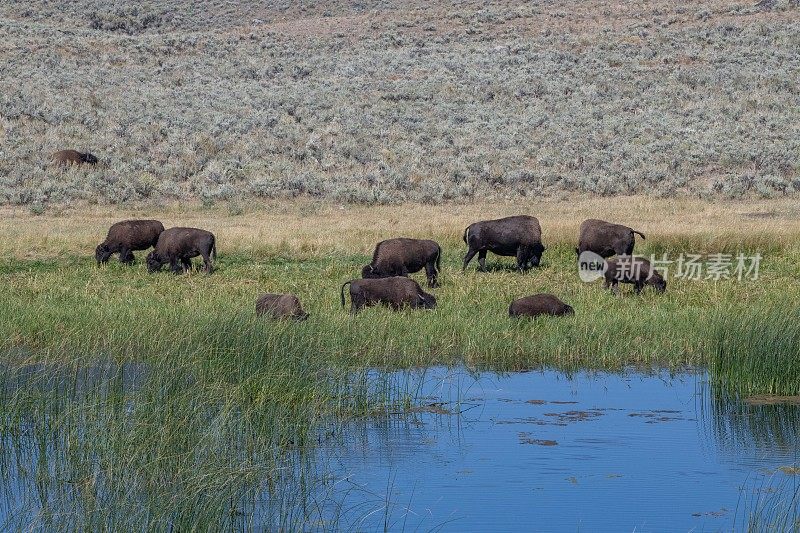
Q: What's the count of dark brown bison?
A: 10